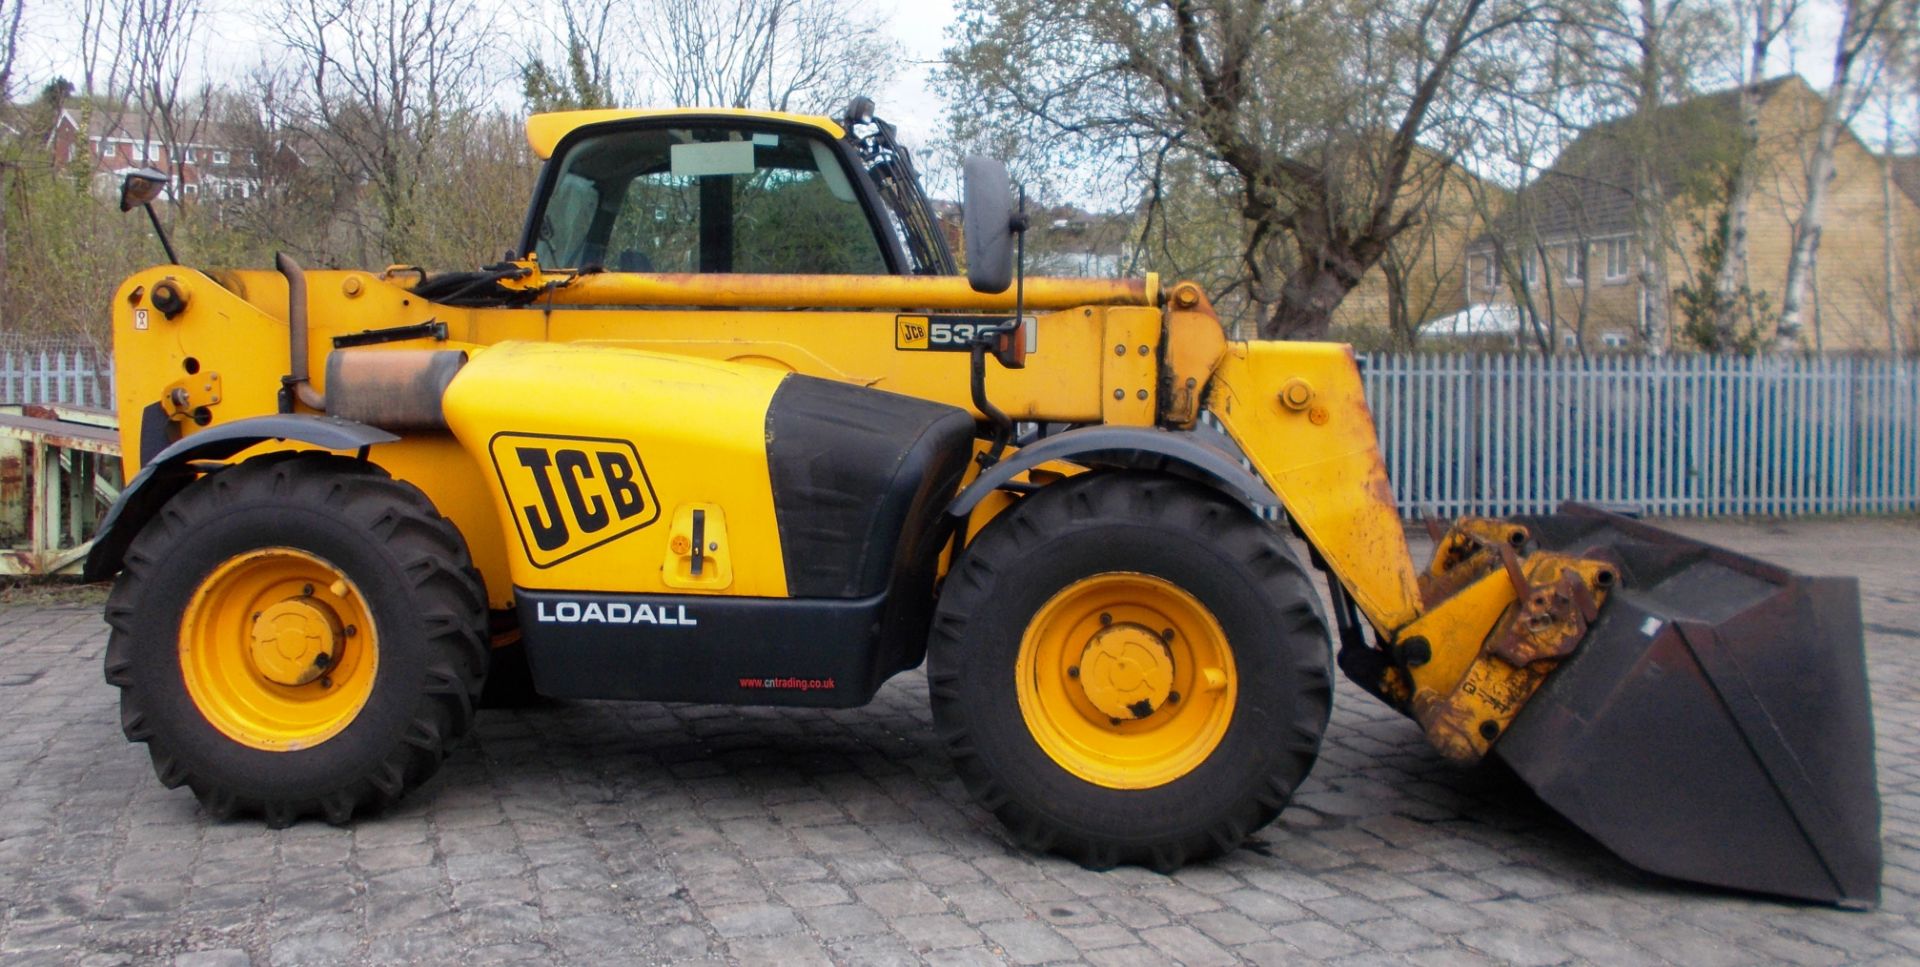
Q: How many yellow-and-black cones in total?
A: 0